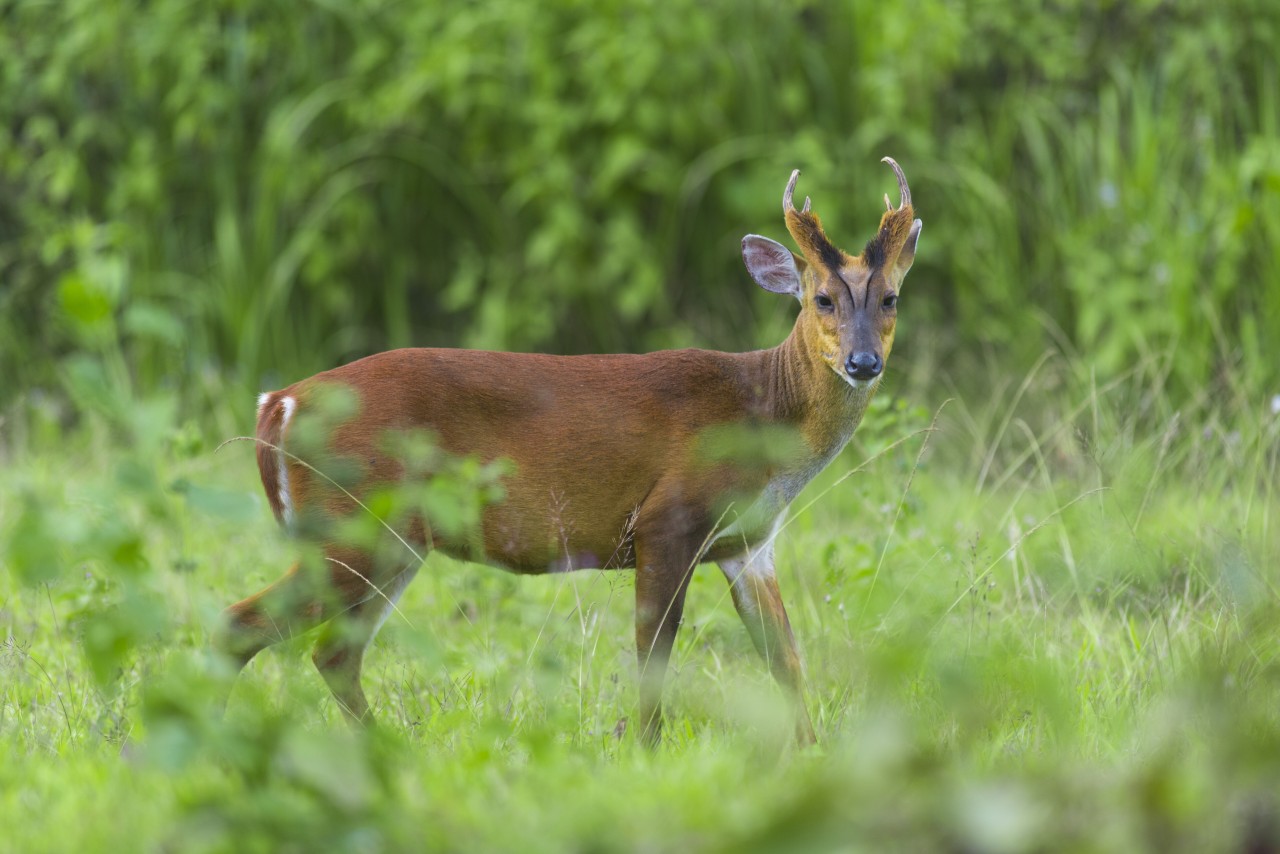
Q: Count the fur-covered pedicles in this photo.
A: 2